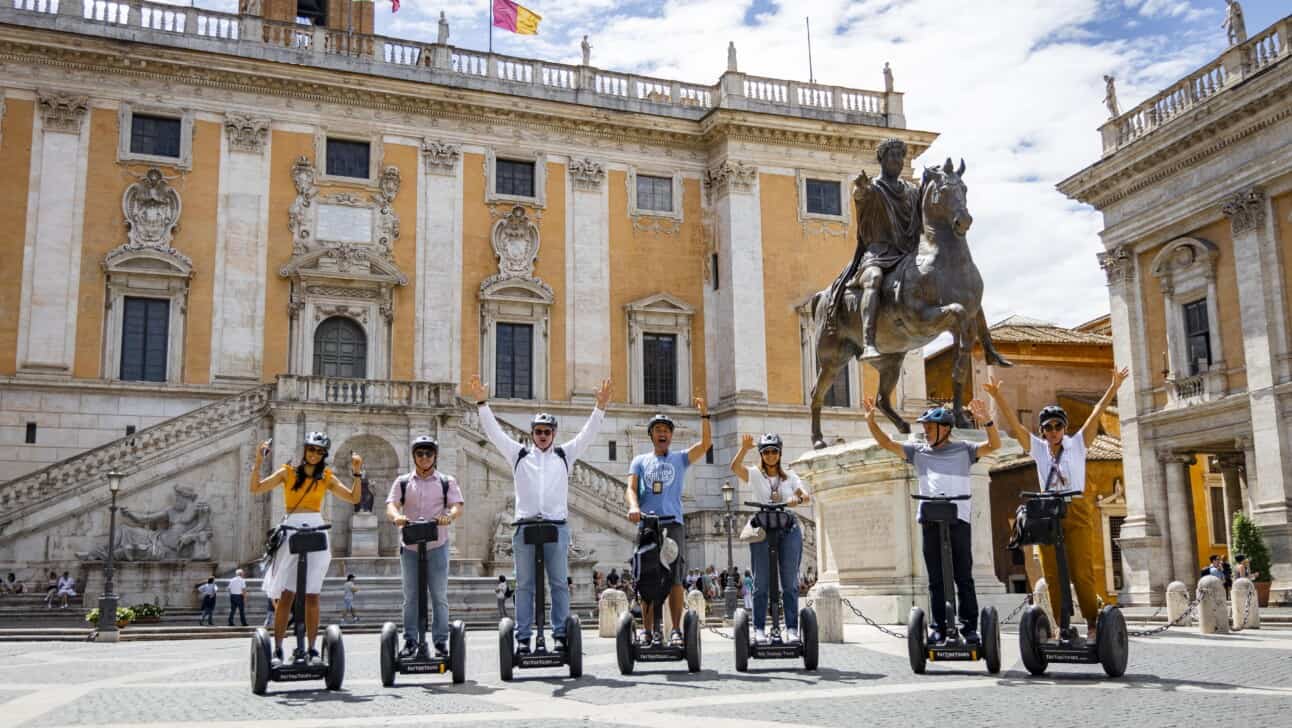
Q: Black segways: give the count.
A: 7